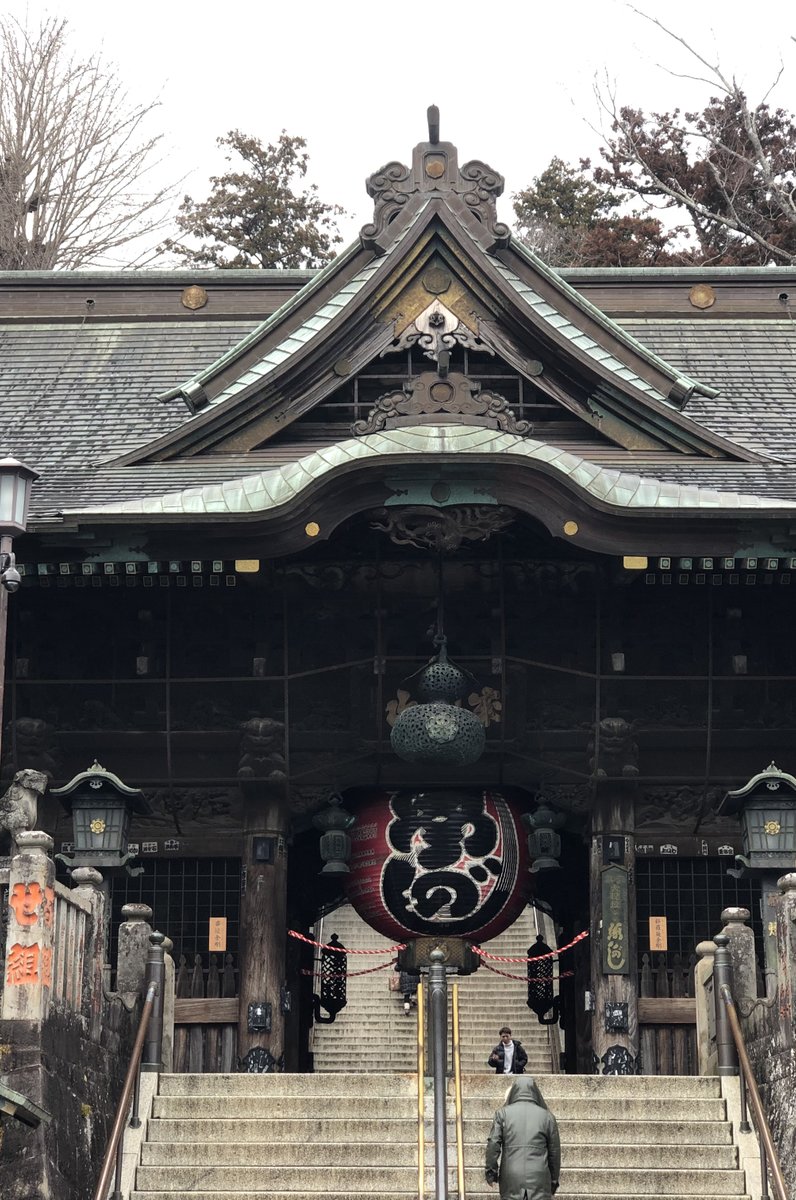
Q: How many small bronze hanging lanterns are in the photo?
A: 2